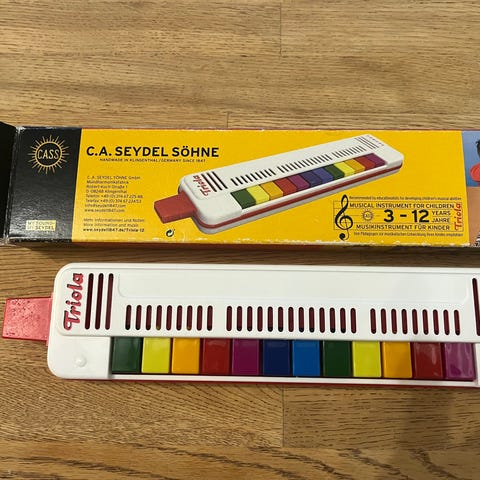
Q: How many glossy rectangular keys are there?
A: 12